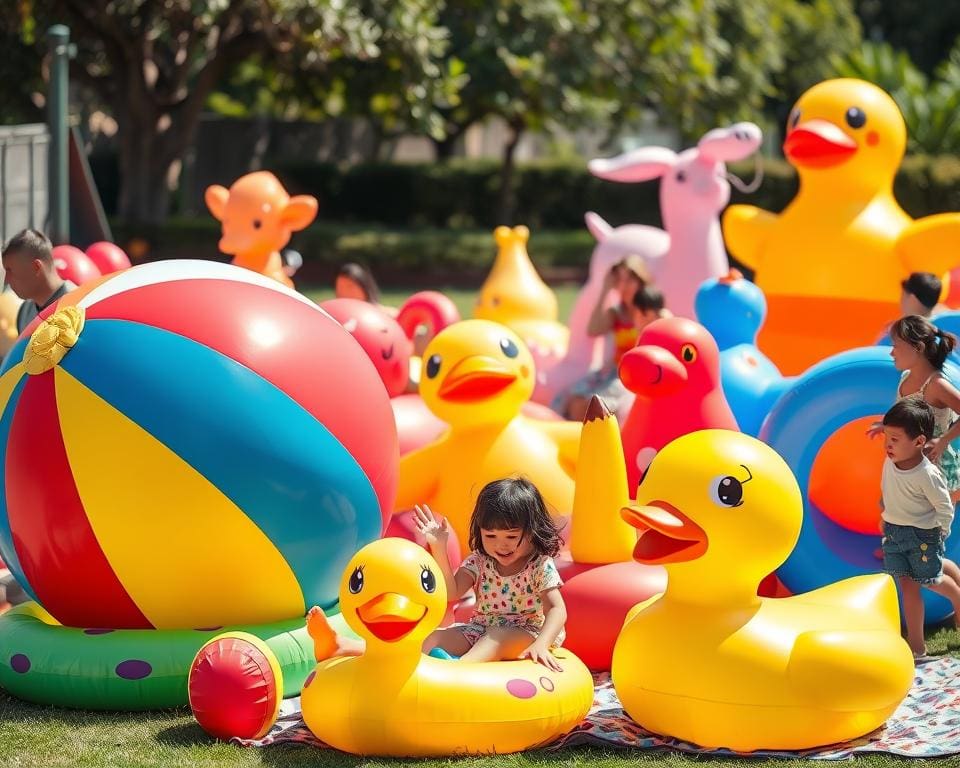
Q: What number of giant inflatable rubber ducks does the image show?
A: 4